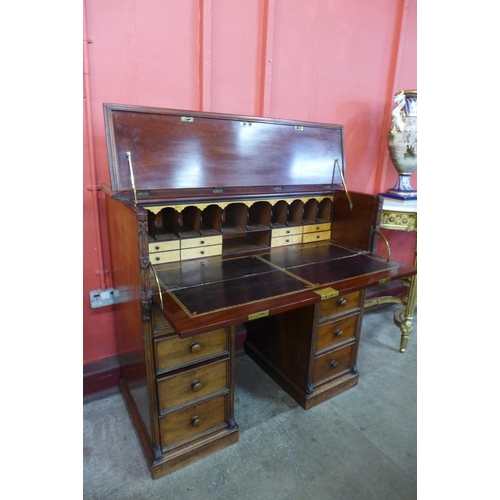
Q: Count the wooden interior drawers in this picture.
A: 8